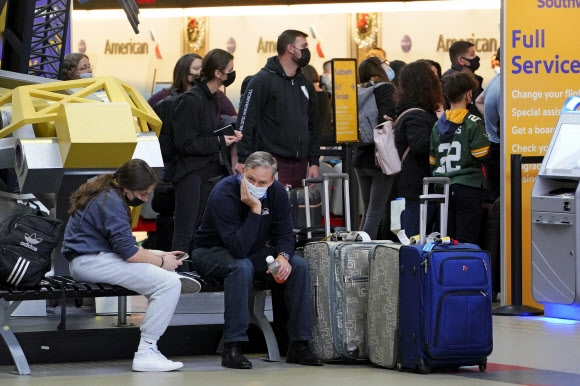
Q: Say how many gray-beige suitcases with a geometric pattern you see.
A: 2